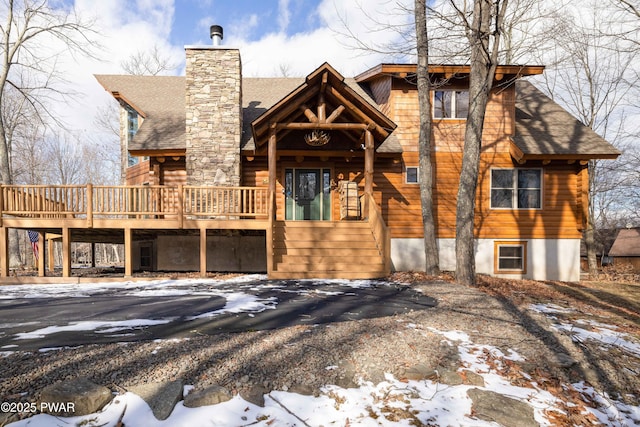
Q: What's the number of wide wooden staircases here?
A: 1